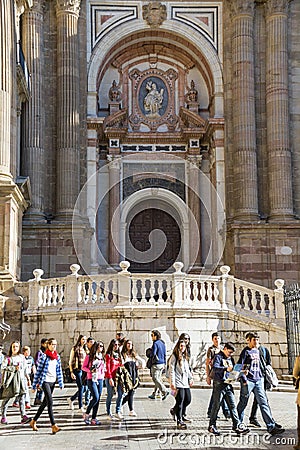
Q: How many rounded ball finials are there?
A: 6